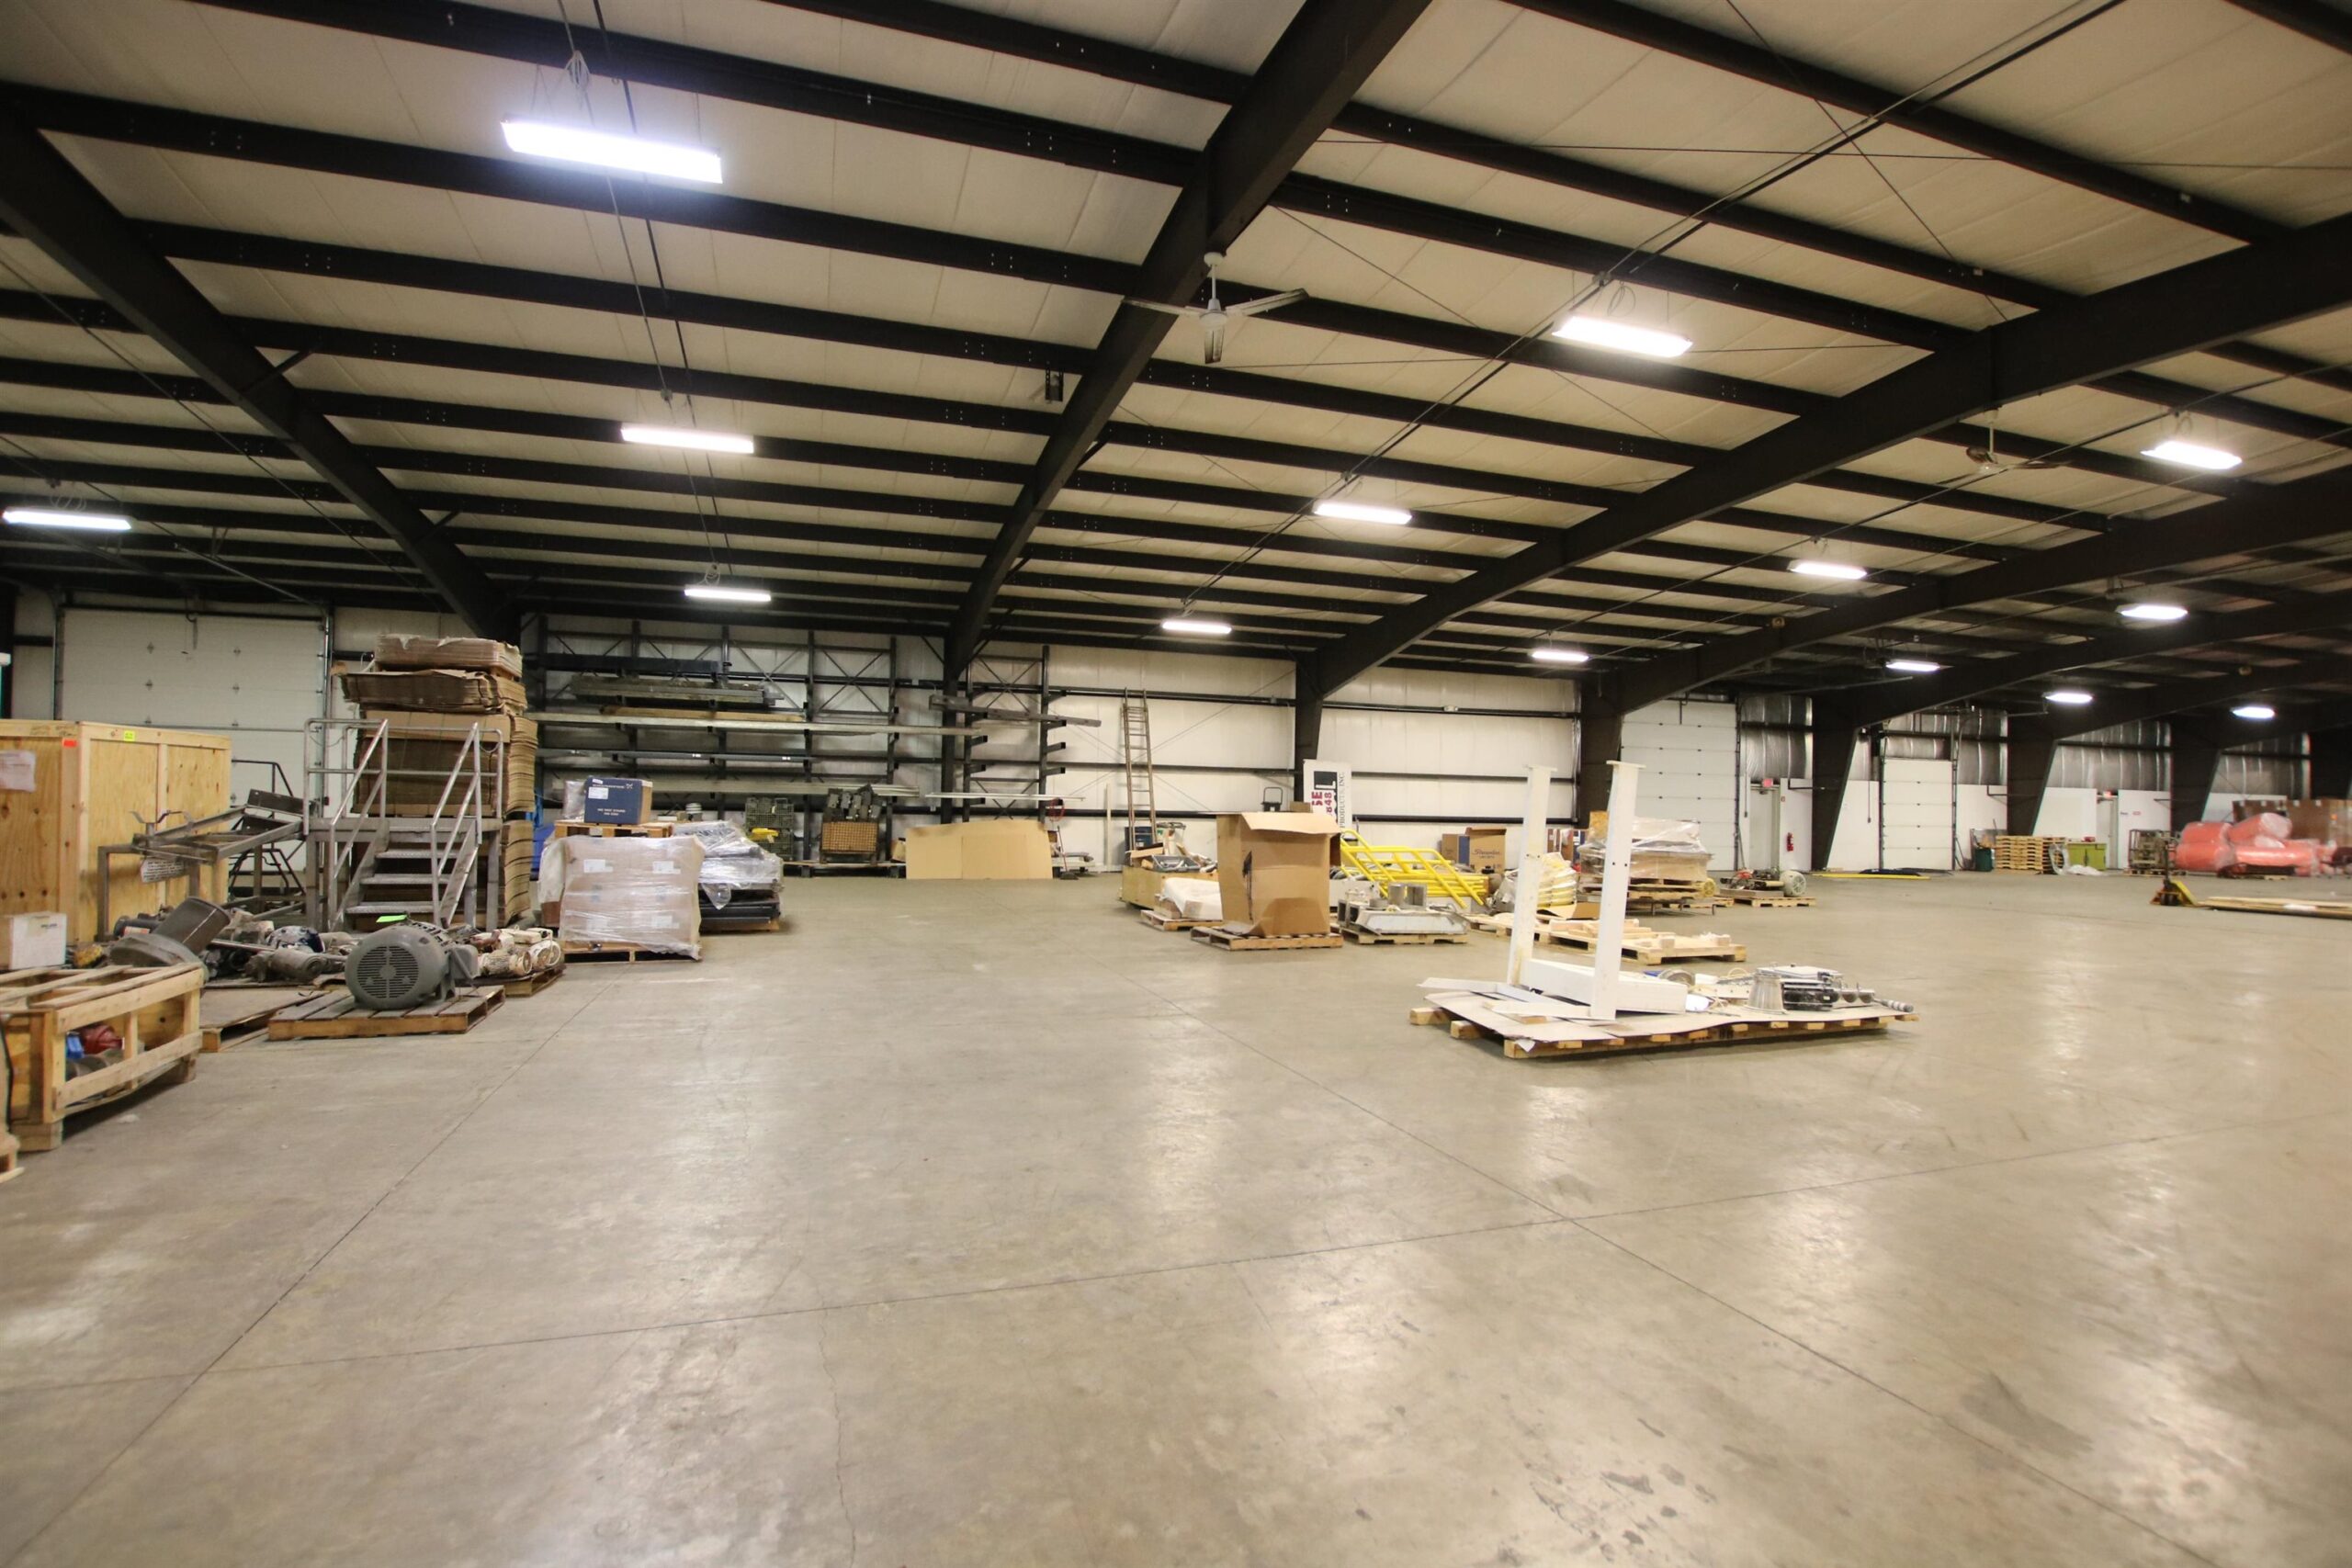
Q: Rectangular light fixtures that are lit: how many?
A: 14